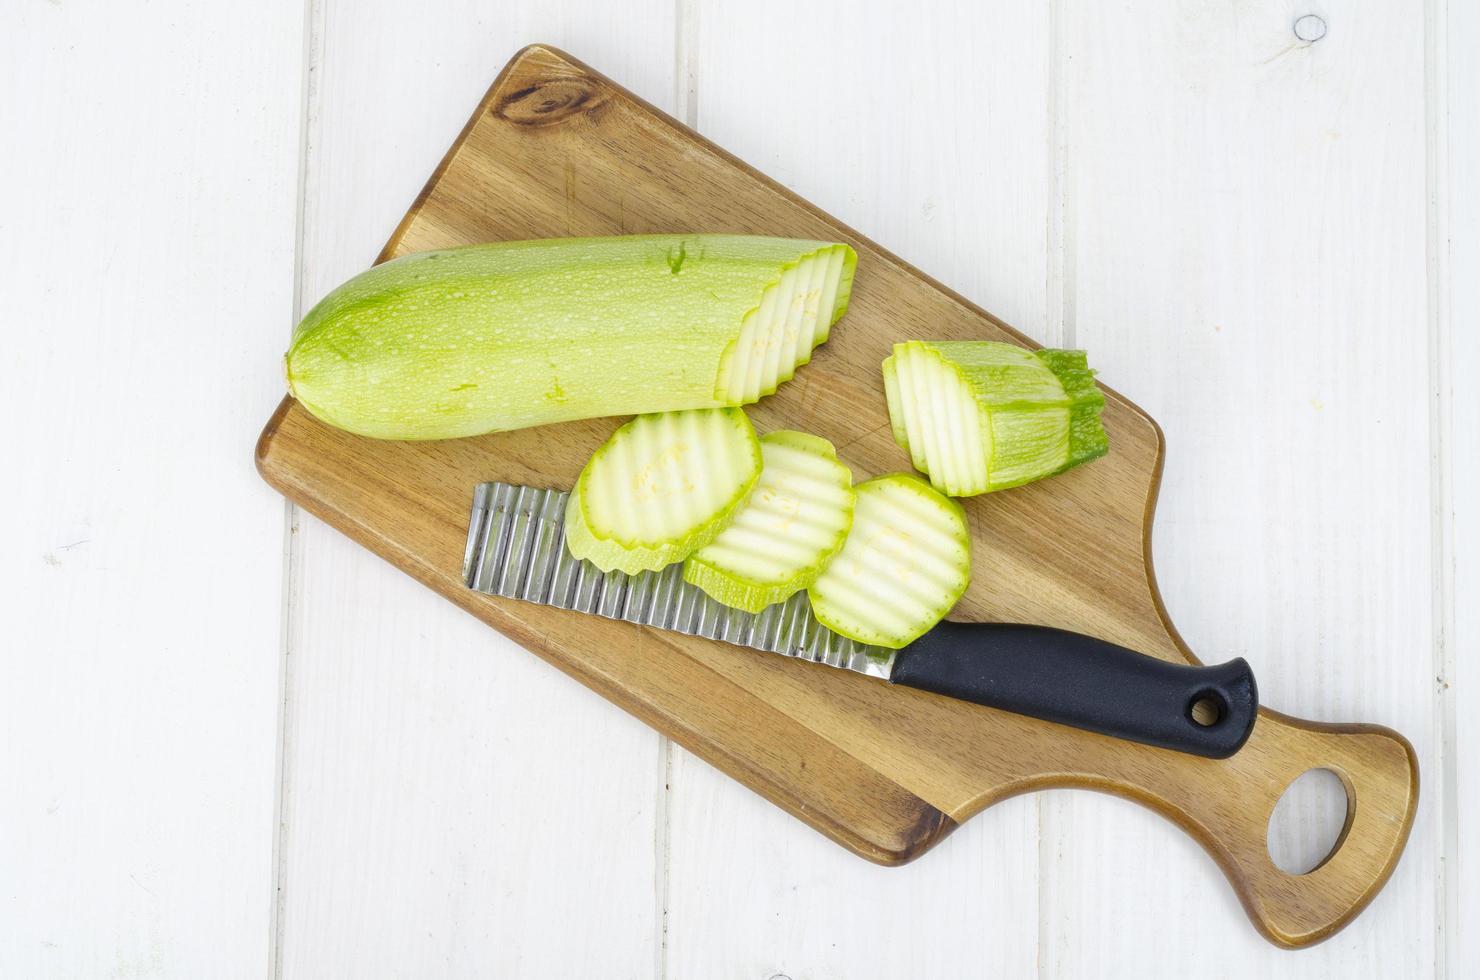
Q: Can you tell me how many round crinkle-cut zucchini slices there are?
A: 3